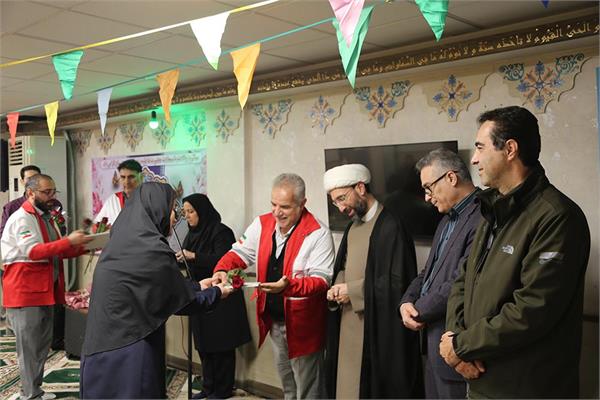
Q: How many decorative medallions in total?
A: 11